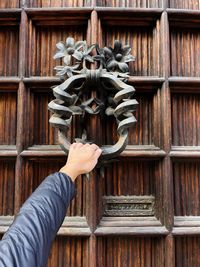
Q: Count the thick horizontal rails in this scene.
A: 4